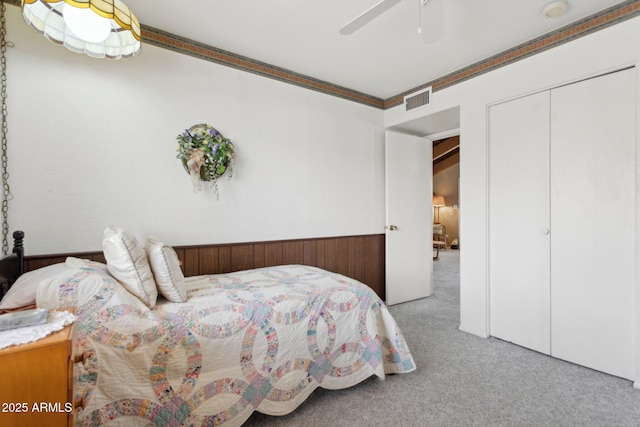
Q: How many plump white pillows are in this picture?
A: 2